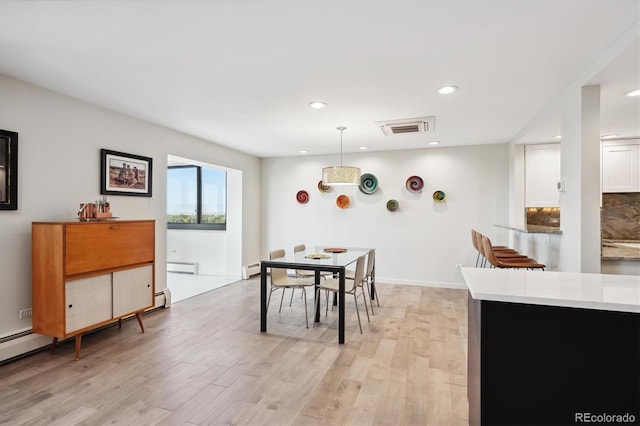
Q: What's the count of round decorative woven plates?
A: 7